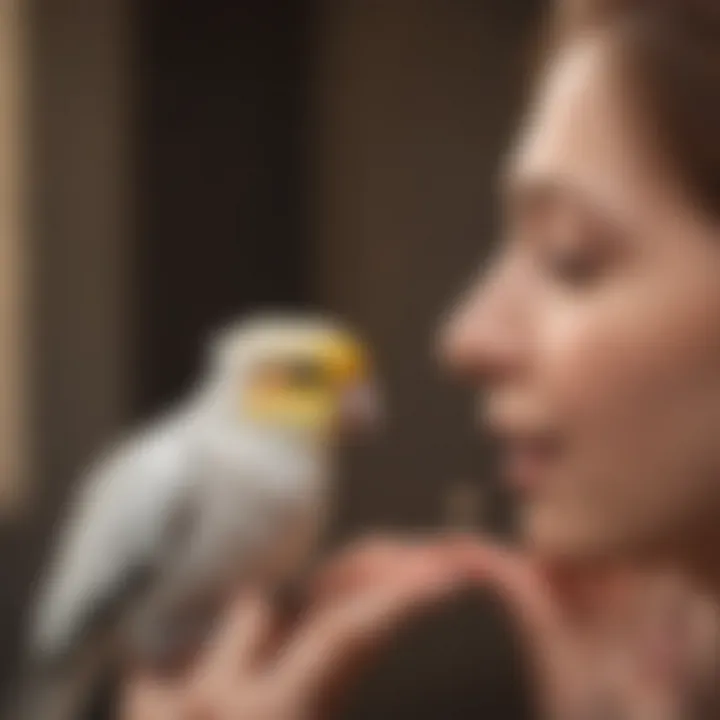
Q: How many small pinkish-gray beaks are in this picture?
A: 1